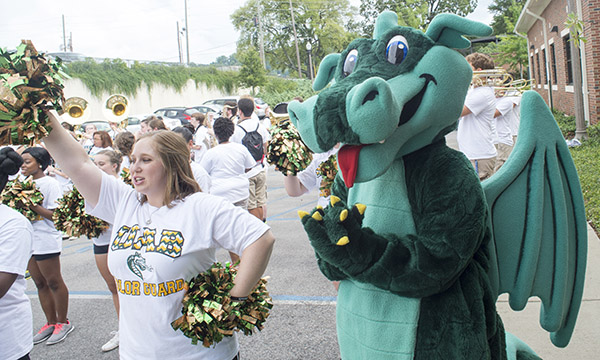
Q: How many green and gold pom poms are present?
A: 7